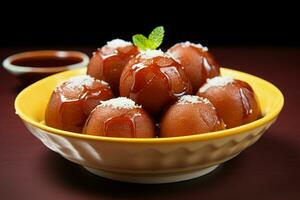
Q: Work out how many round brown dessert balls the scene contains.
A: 7